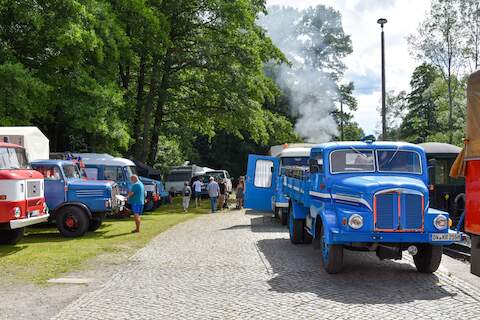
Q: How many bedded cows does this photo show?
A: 0